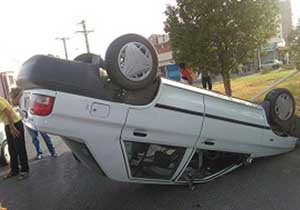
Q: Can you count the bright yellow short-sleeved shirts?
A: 1